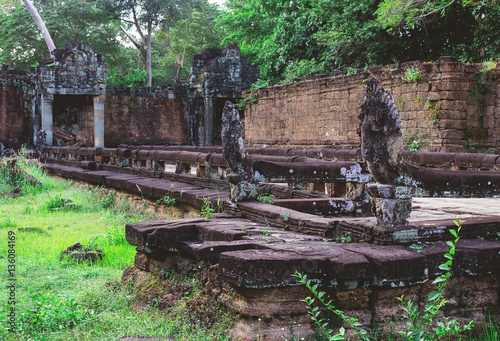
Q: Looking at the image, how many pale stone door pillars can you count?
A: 2